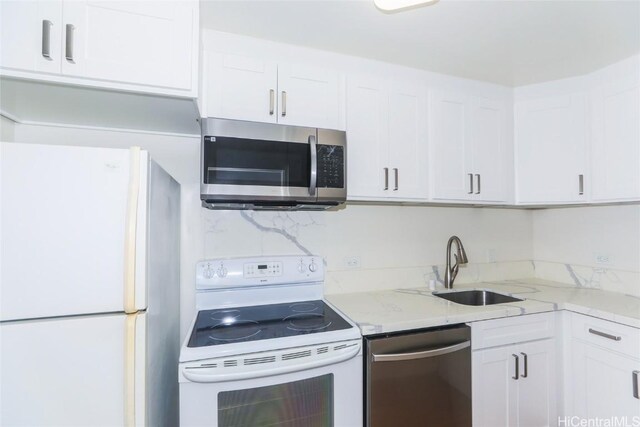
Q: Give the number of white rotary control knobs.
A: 4